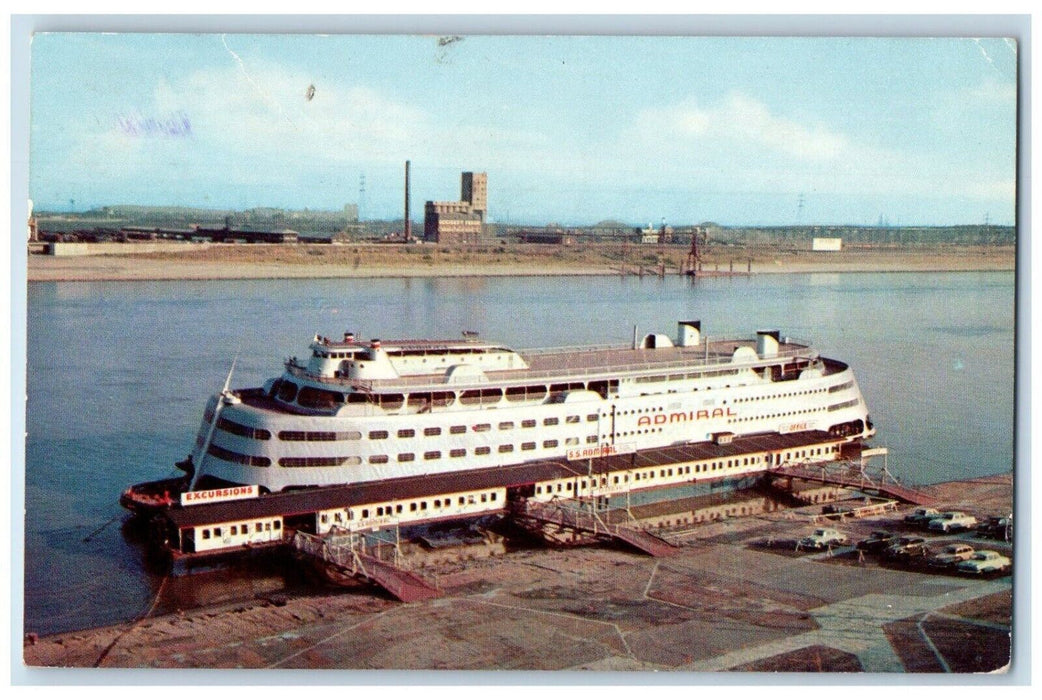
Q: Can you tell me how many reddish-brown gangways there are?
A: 3